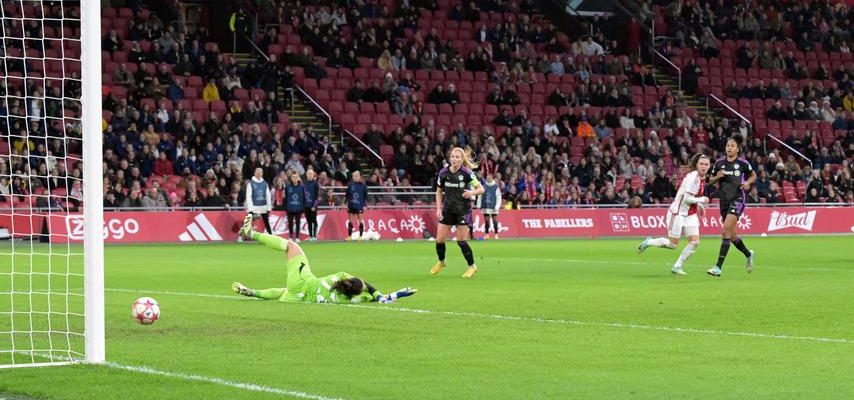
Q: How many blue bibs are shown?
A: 5